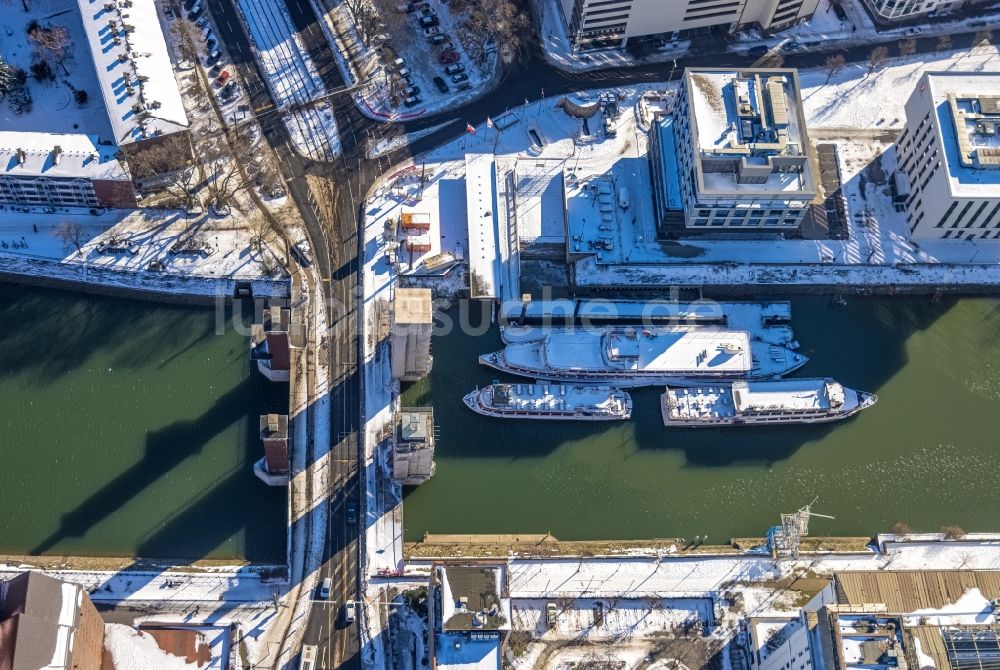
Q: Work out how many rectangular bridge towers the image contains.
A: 4